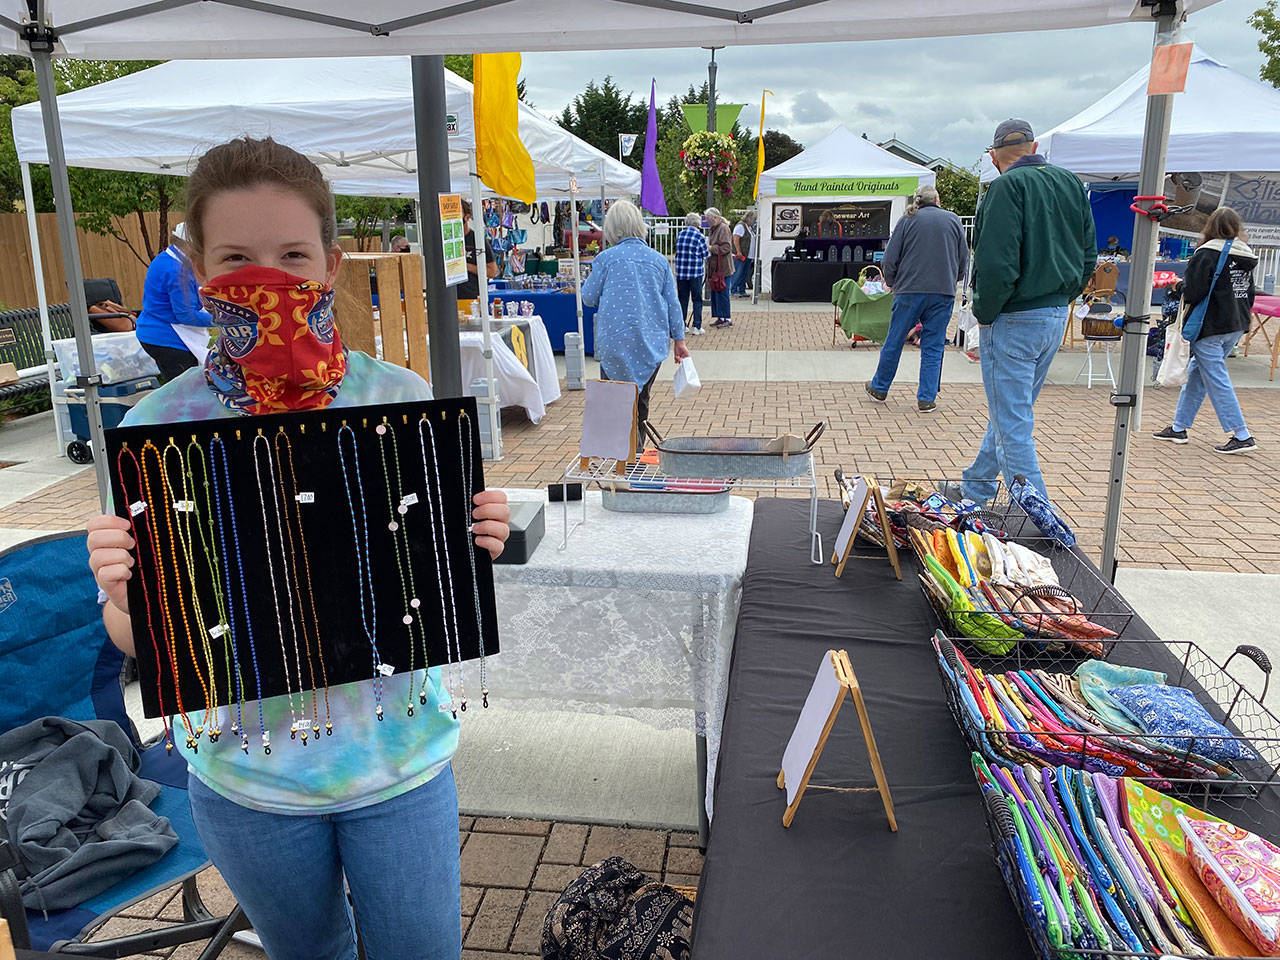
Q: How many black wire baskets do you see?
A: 4